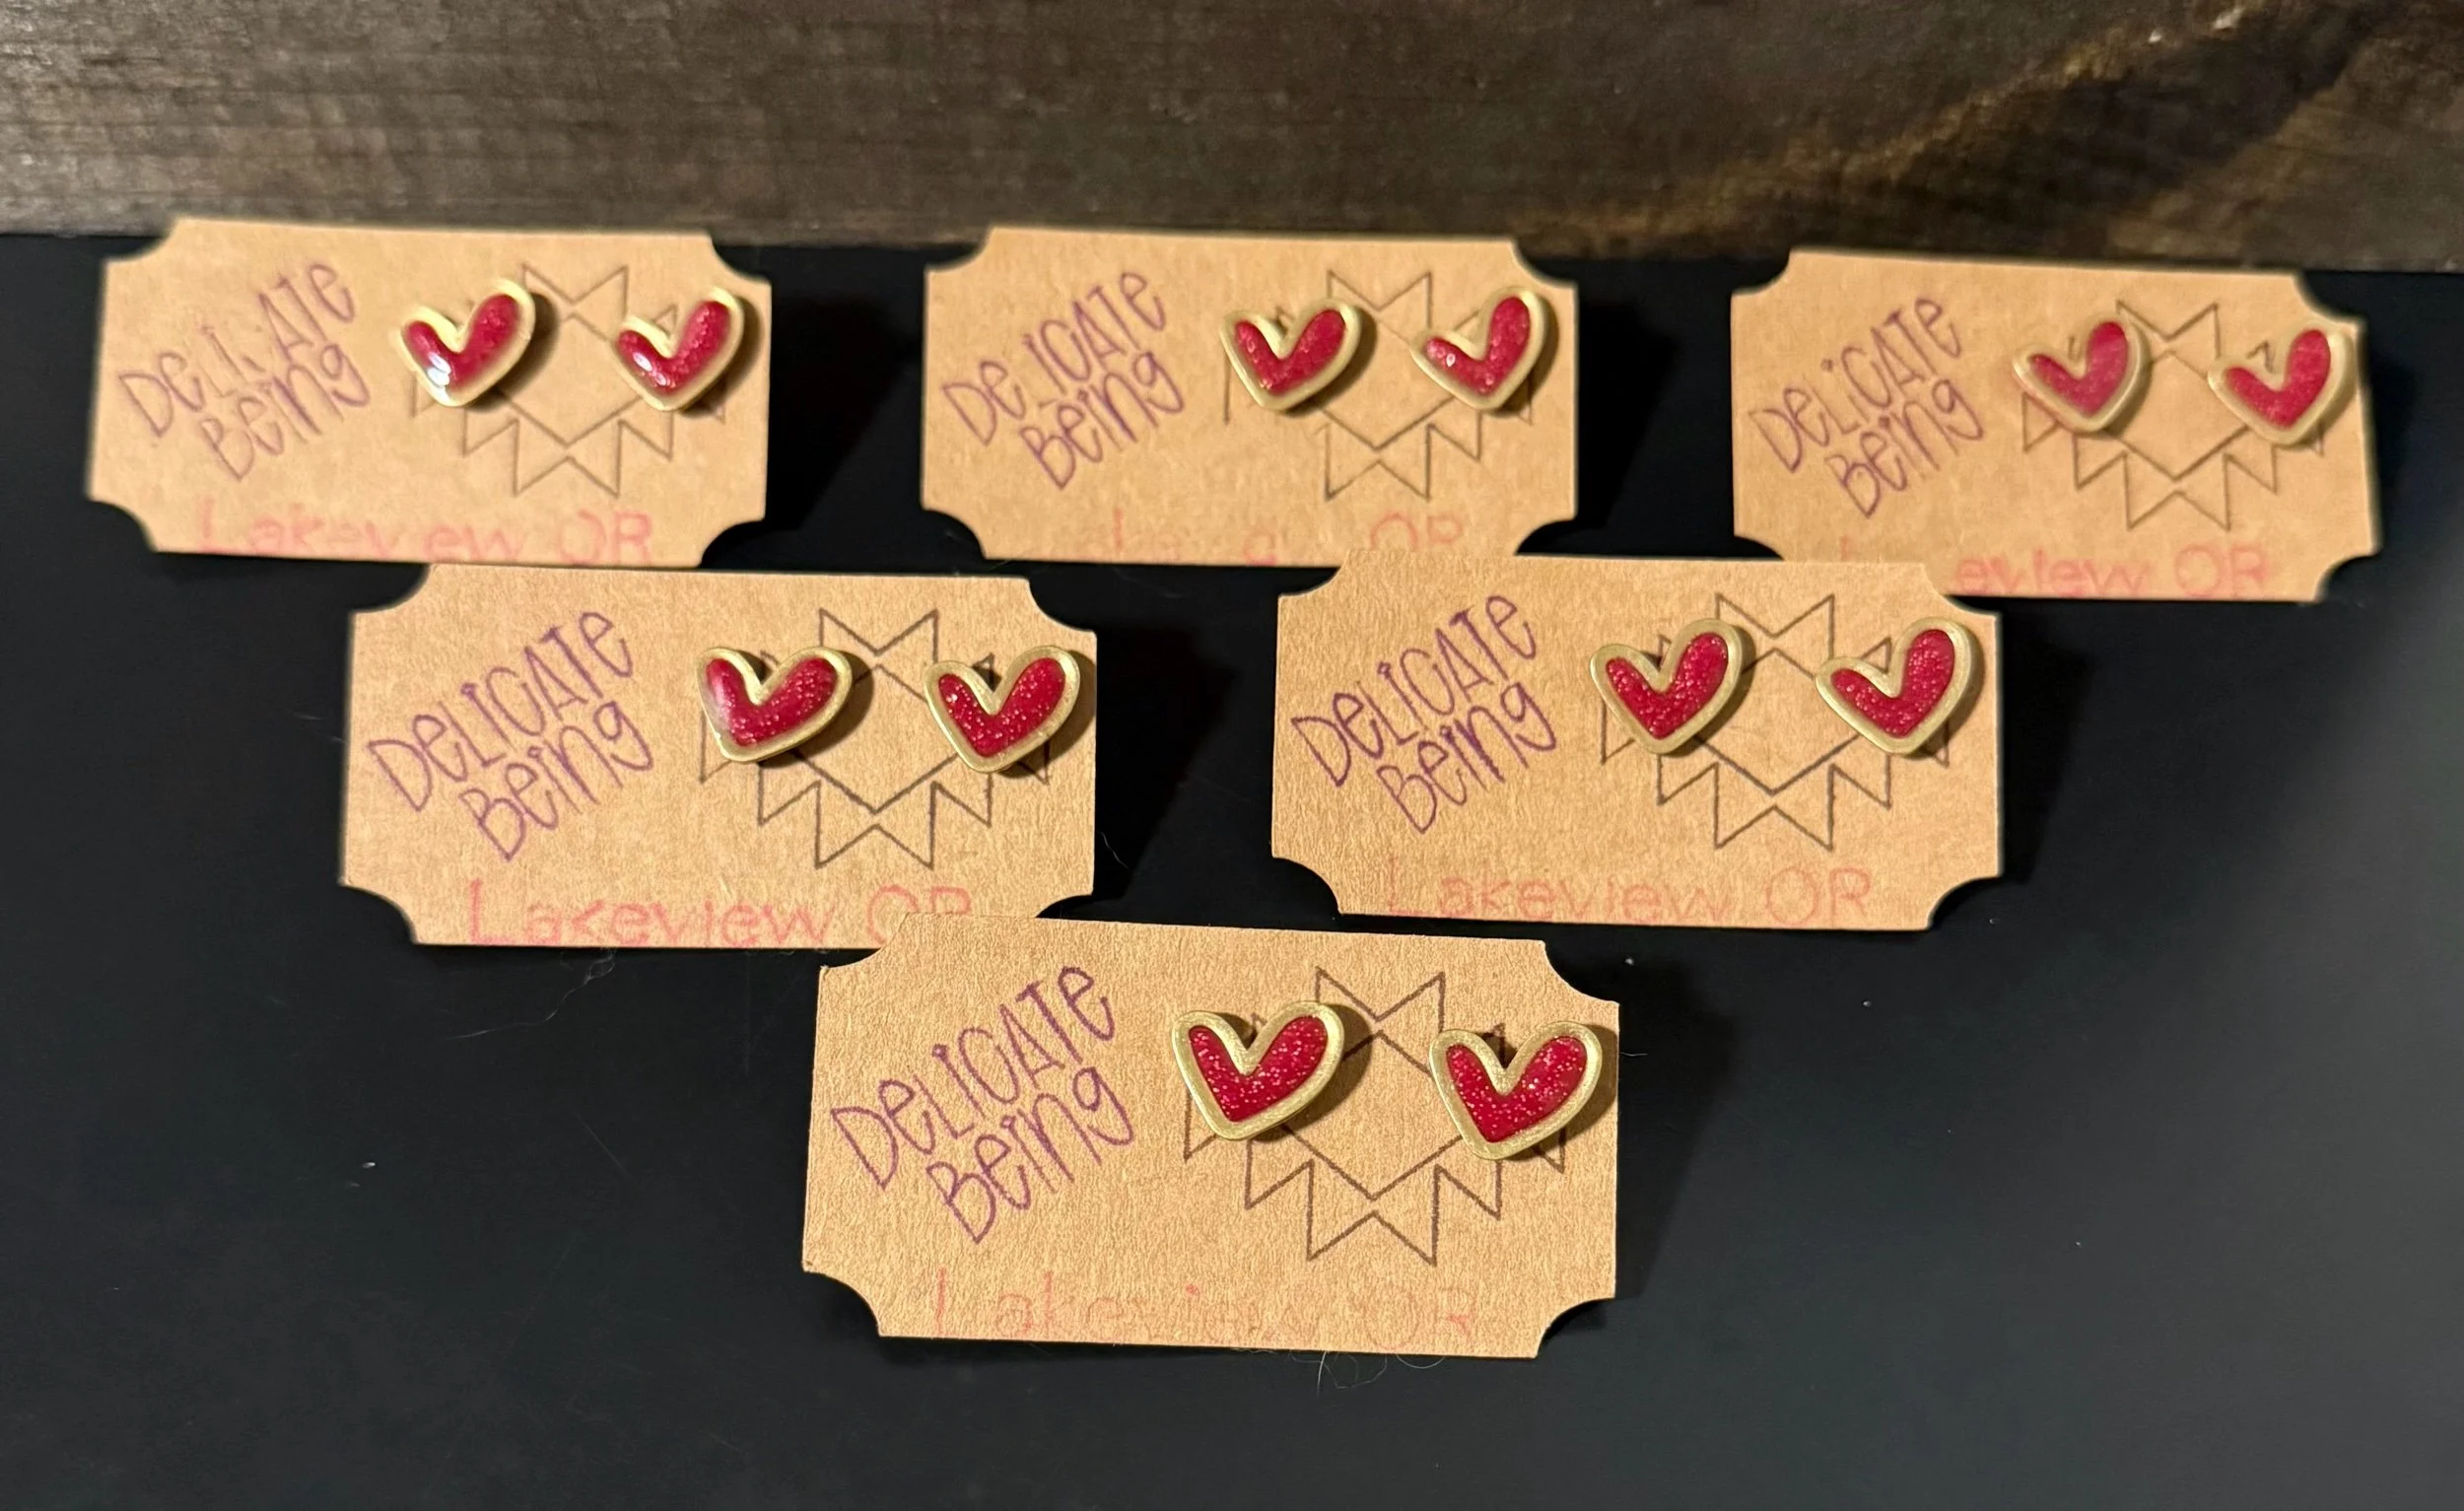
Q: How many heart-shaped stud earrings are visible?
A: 12